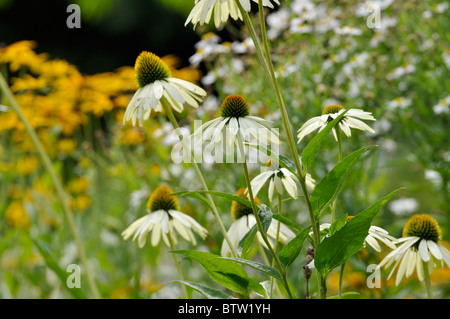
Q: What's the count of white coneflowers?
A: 9